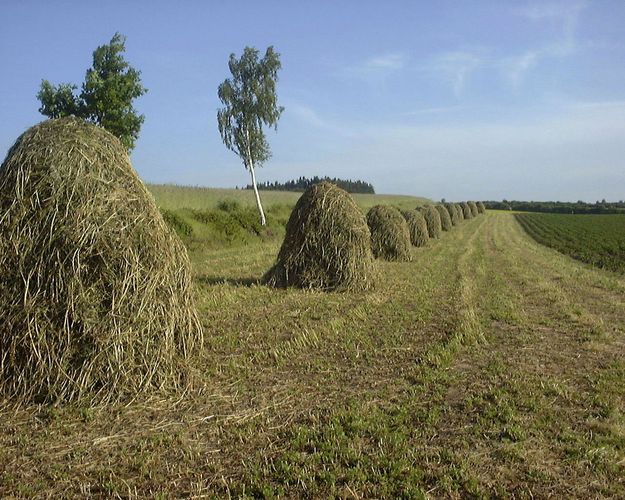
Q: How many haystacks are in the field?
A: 11